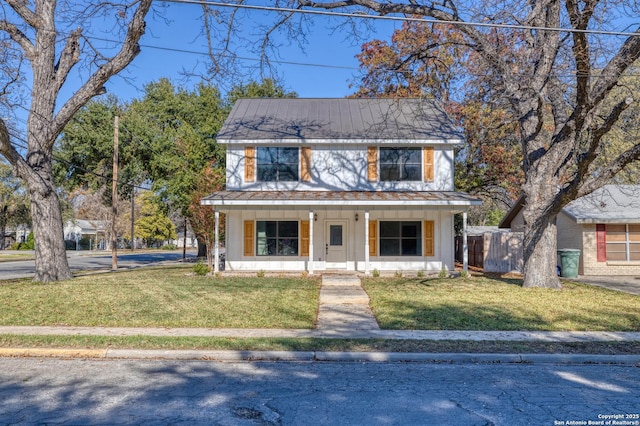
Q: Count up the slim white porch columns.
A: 4